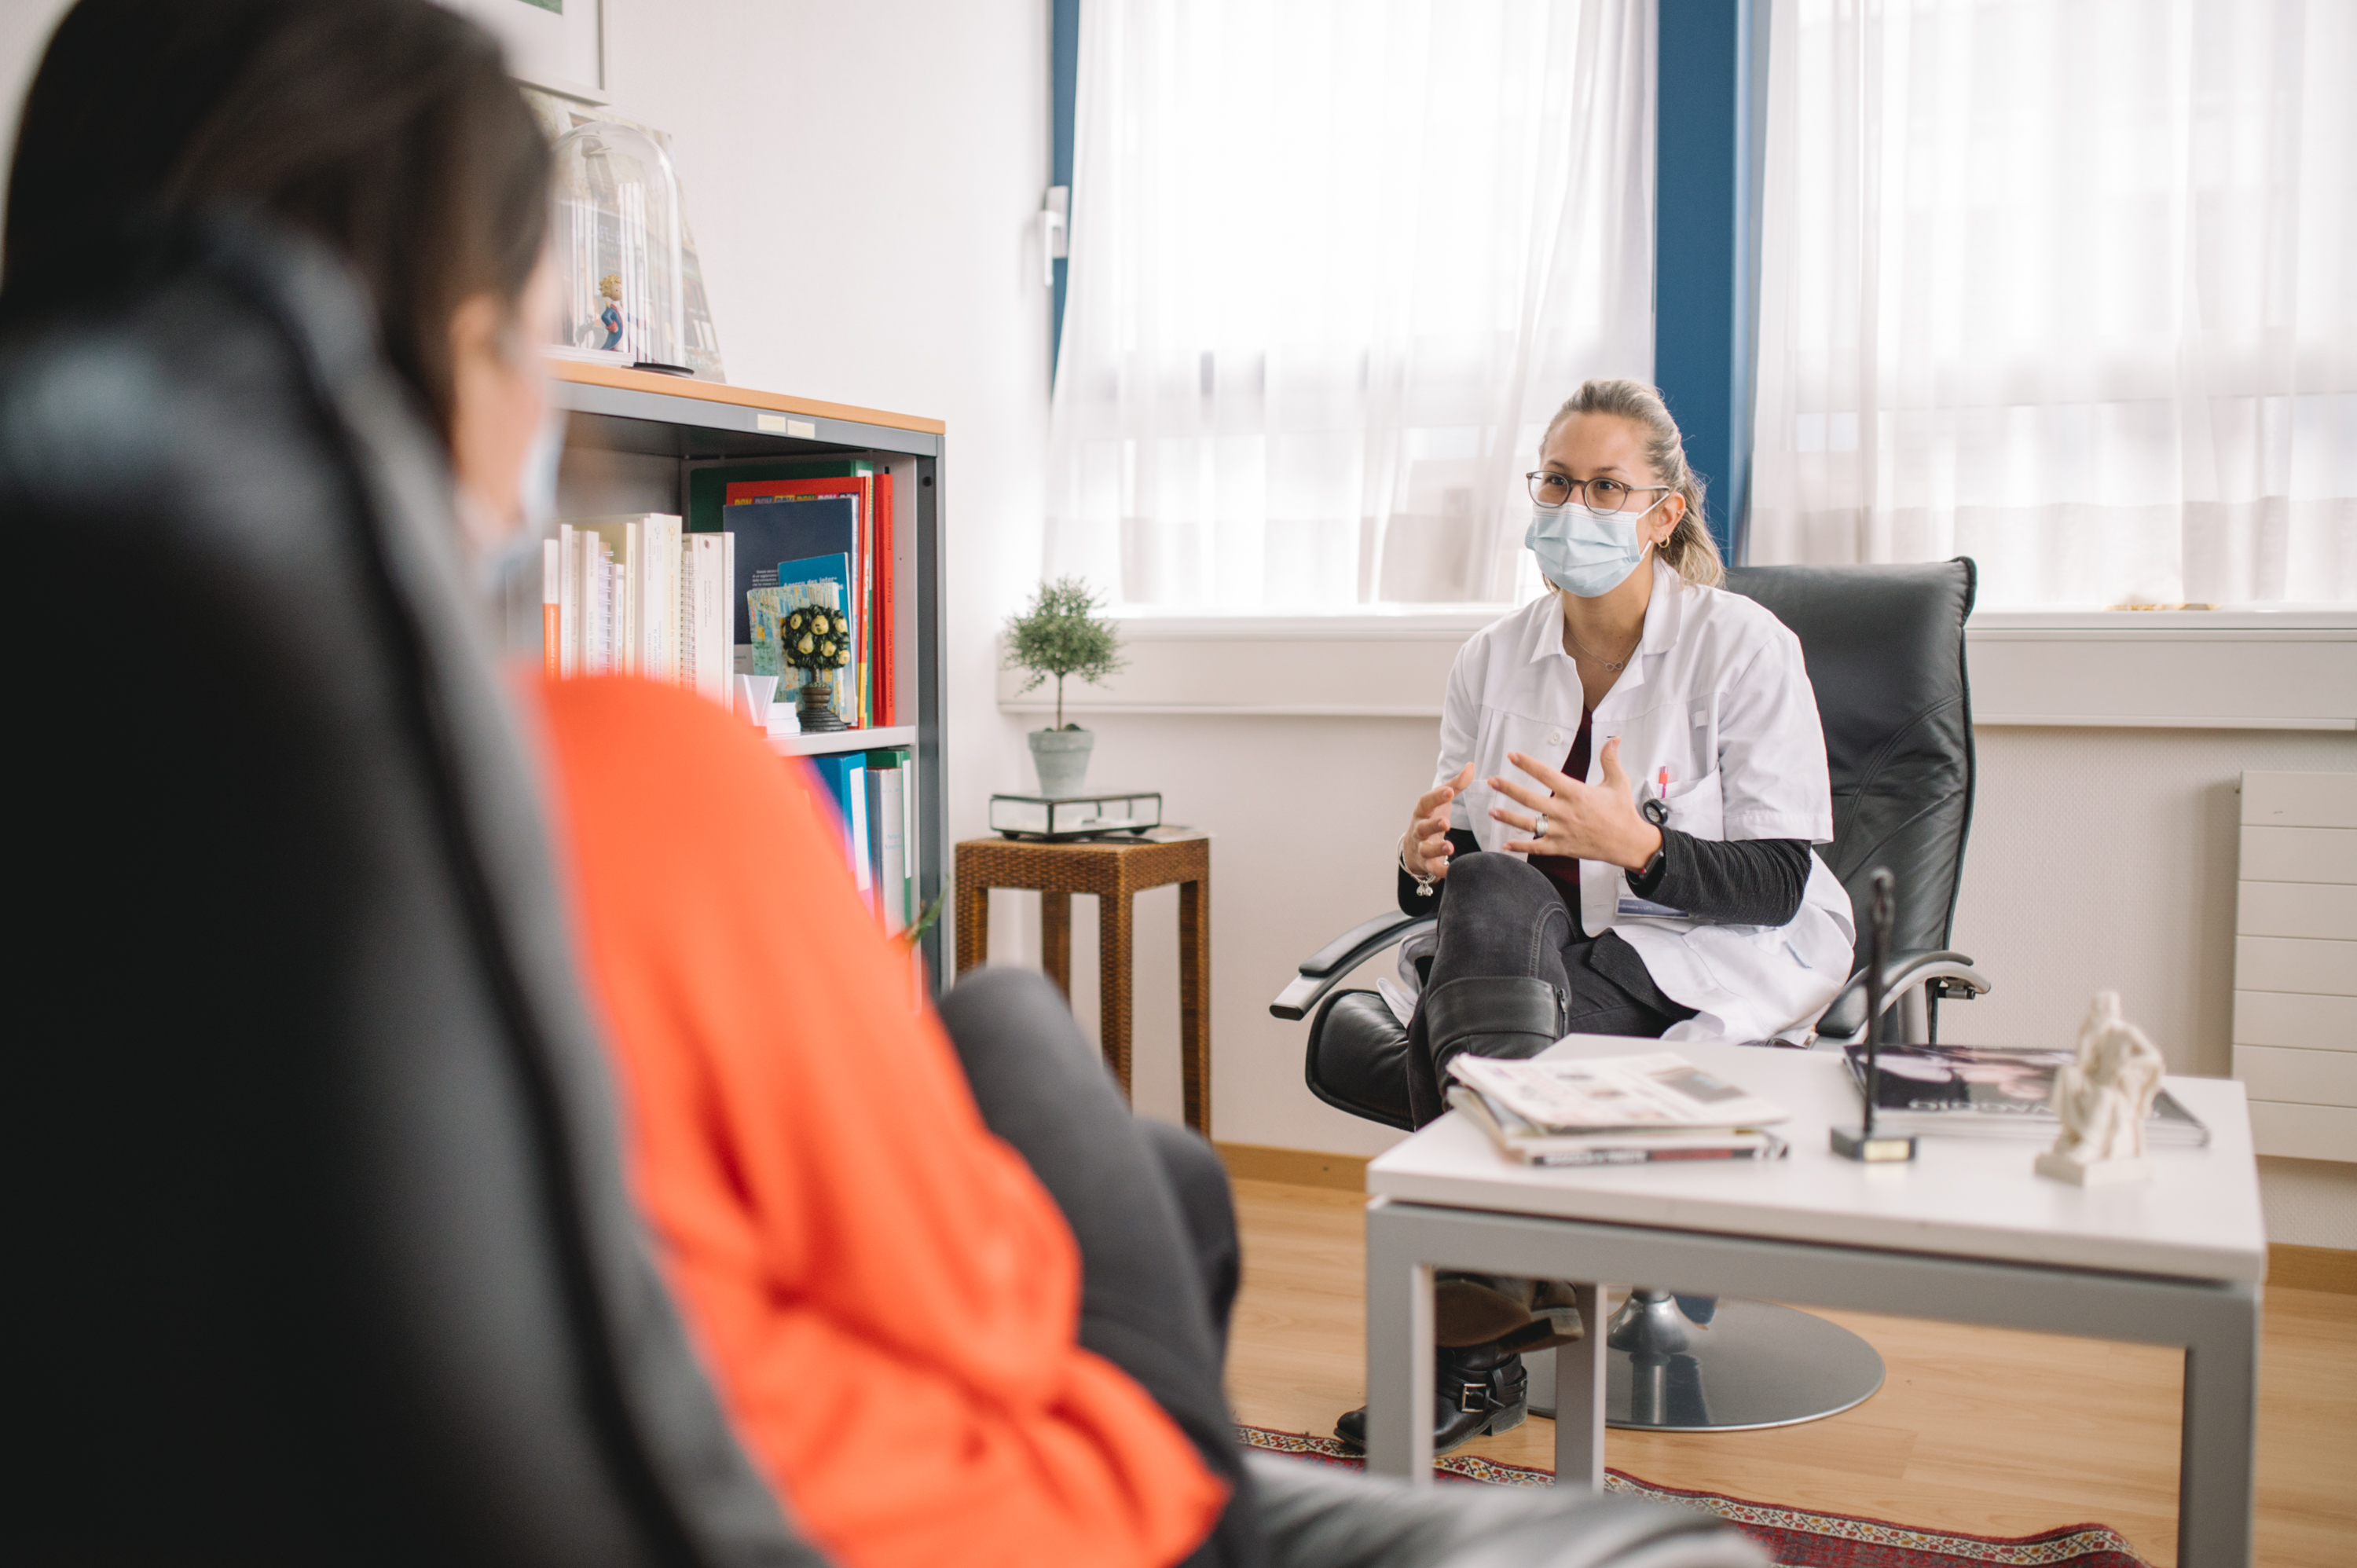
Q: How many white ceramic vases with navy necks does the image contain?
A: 0